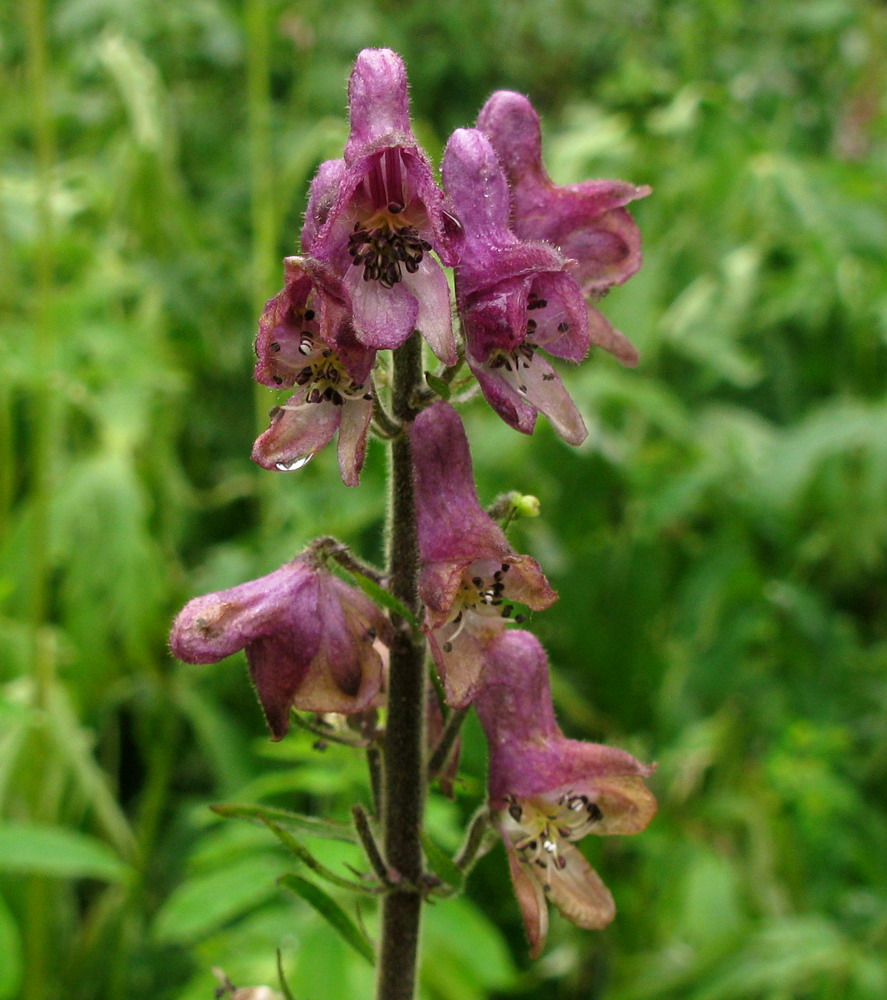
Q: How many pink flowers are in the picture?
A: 7